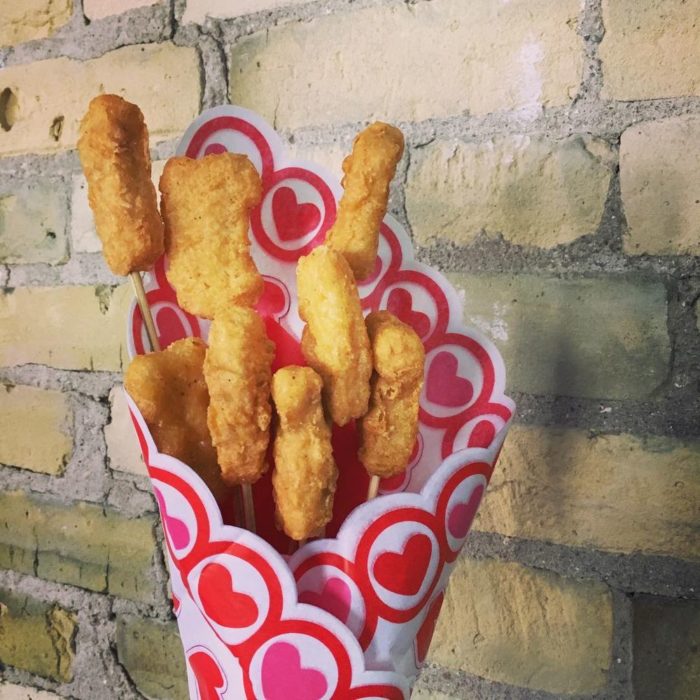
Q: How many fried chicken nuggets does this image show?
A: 8